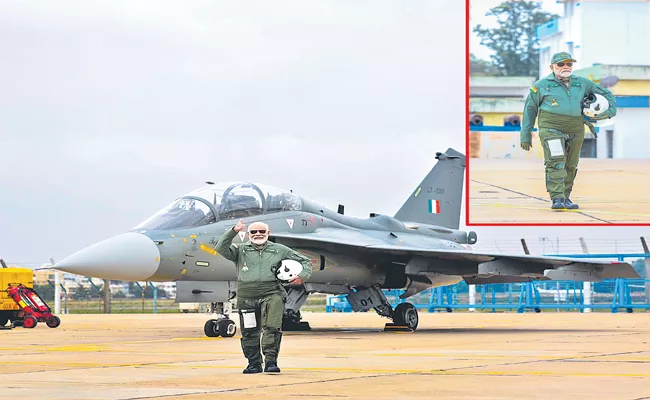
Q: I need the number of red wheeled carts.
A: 1